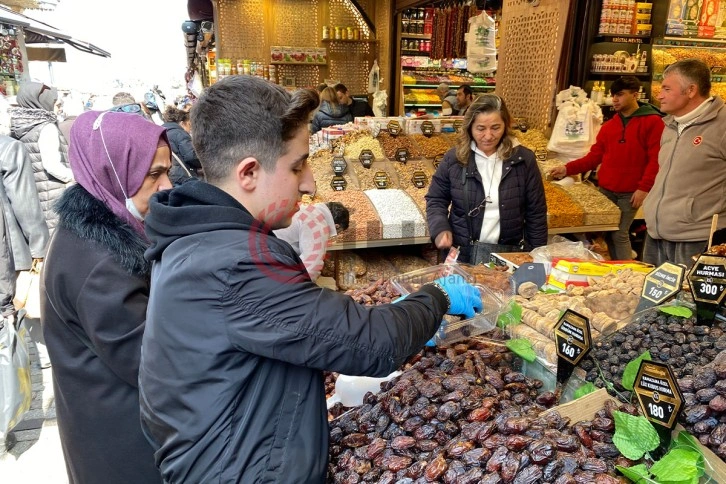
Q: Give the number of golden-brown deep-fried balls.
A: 0